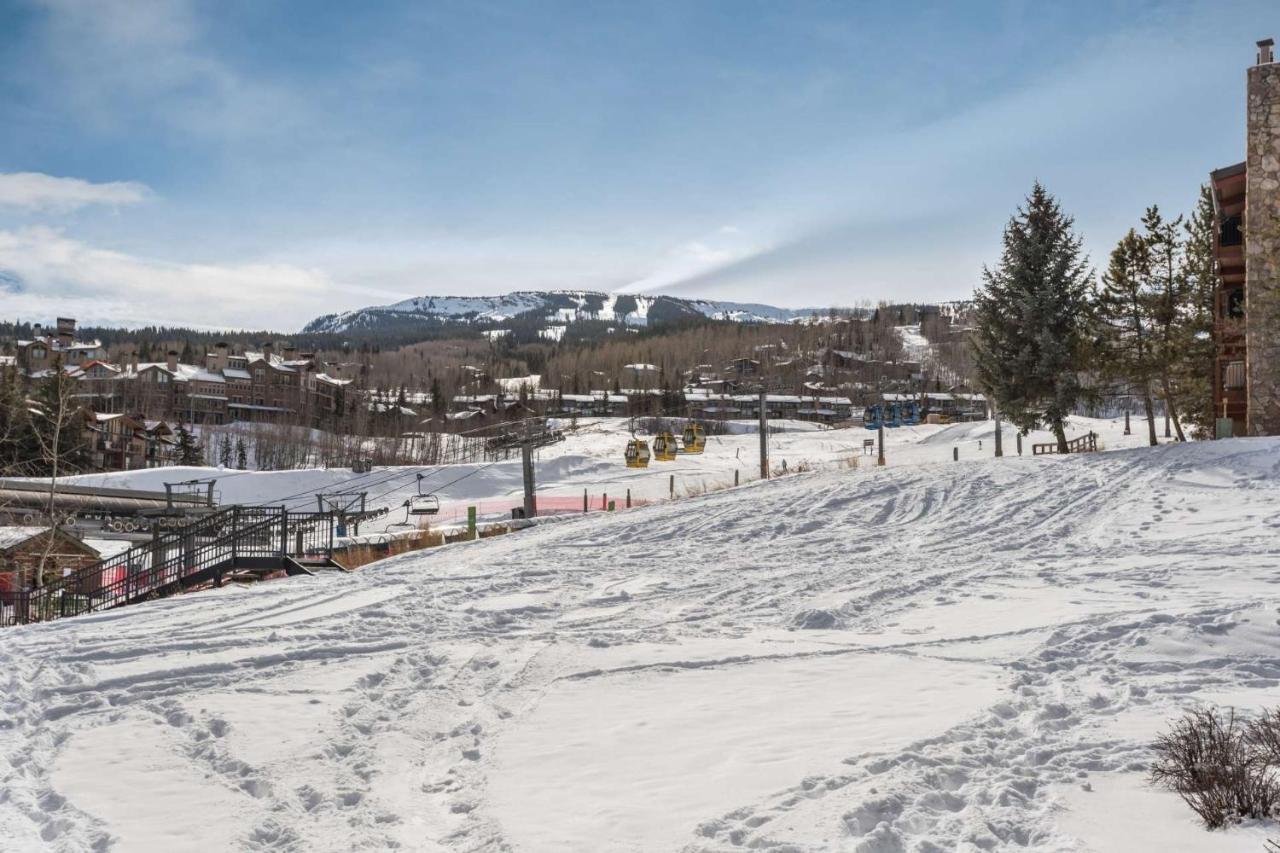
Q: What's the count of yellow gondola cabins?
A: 3